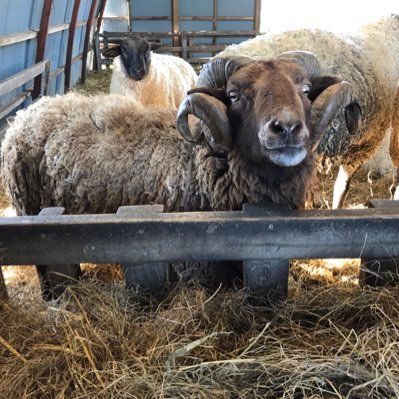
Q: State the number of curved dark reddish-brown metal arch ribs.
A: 4